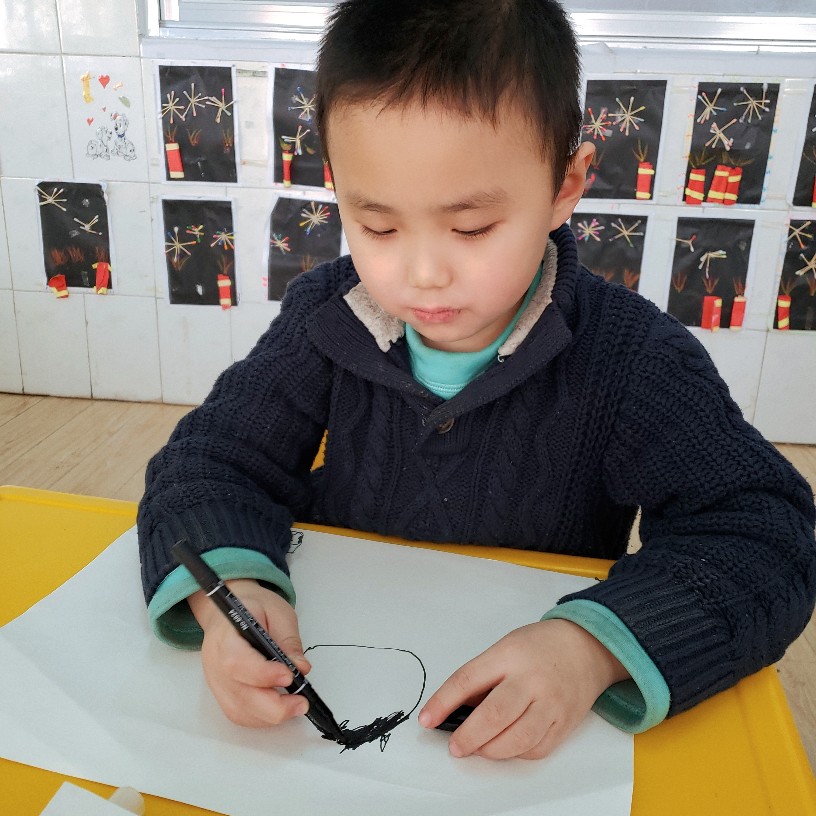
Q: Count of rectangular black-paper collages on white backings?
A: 11